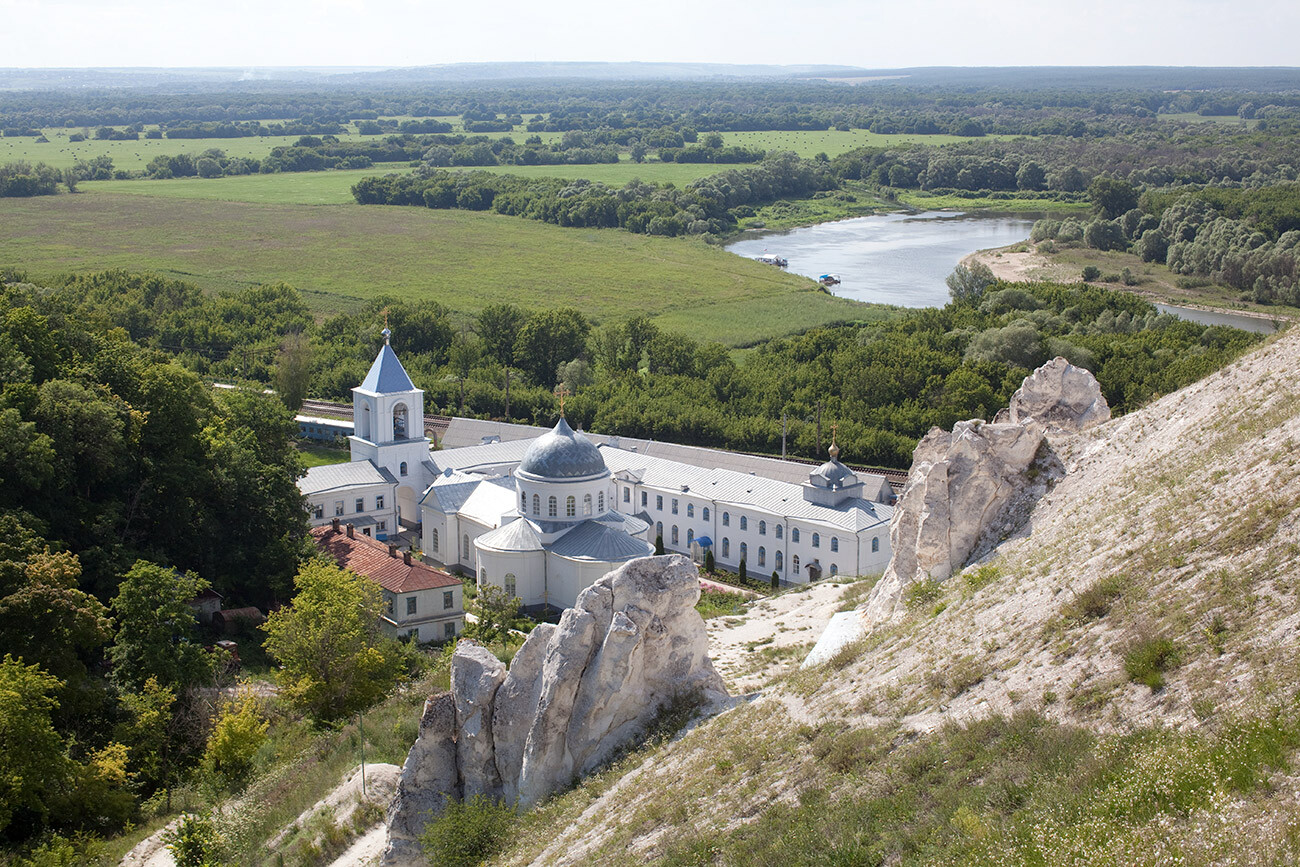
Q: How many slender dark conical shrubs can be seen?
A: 4